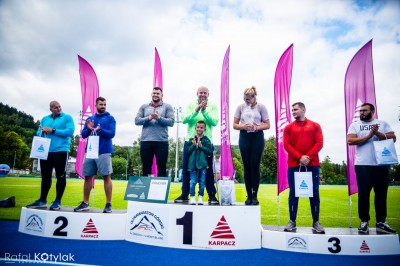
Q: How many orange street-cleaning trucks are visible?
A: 0